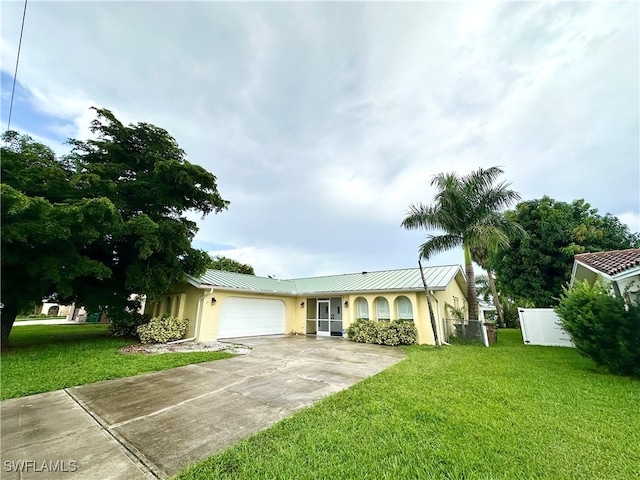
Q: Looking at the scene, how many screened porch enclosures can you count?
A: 1